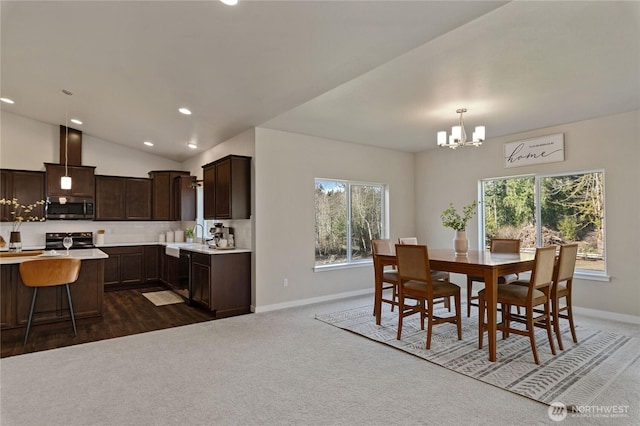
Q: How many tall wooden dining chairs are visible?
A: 6